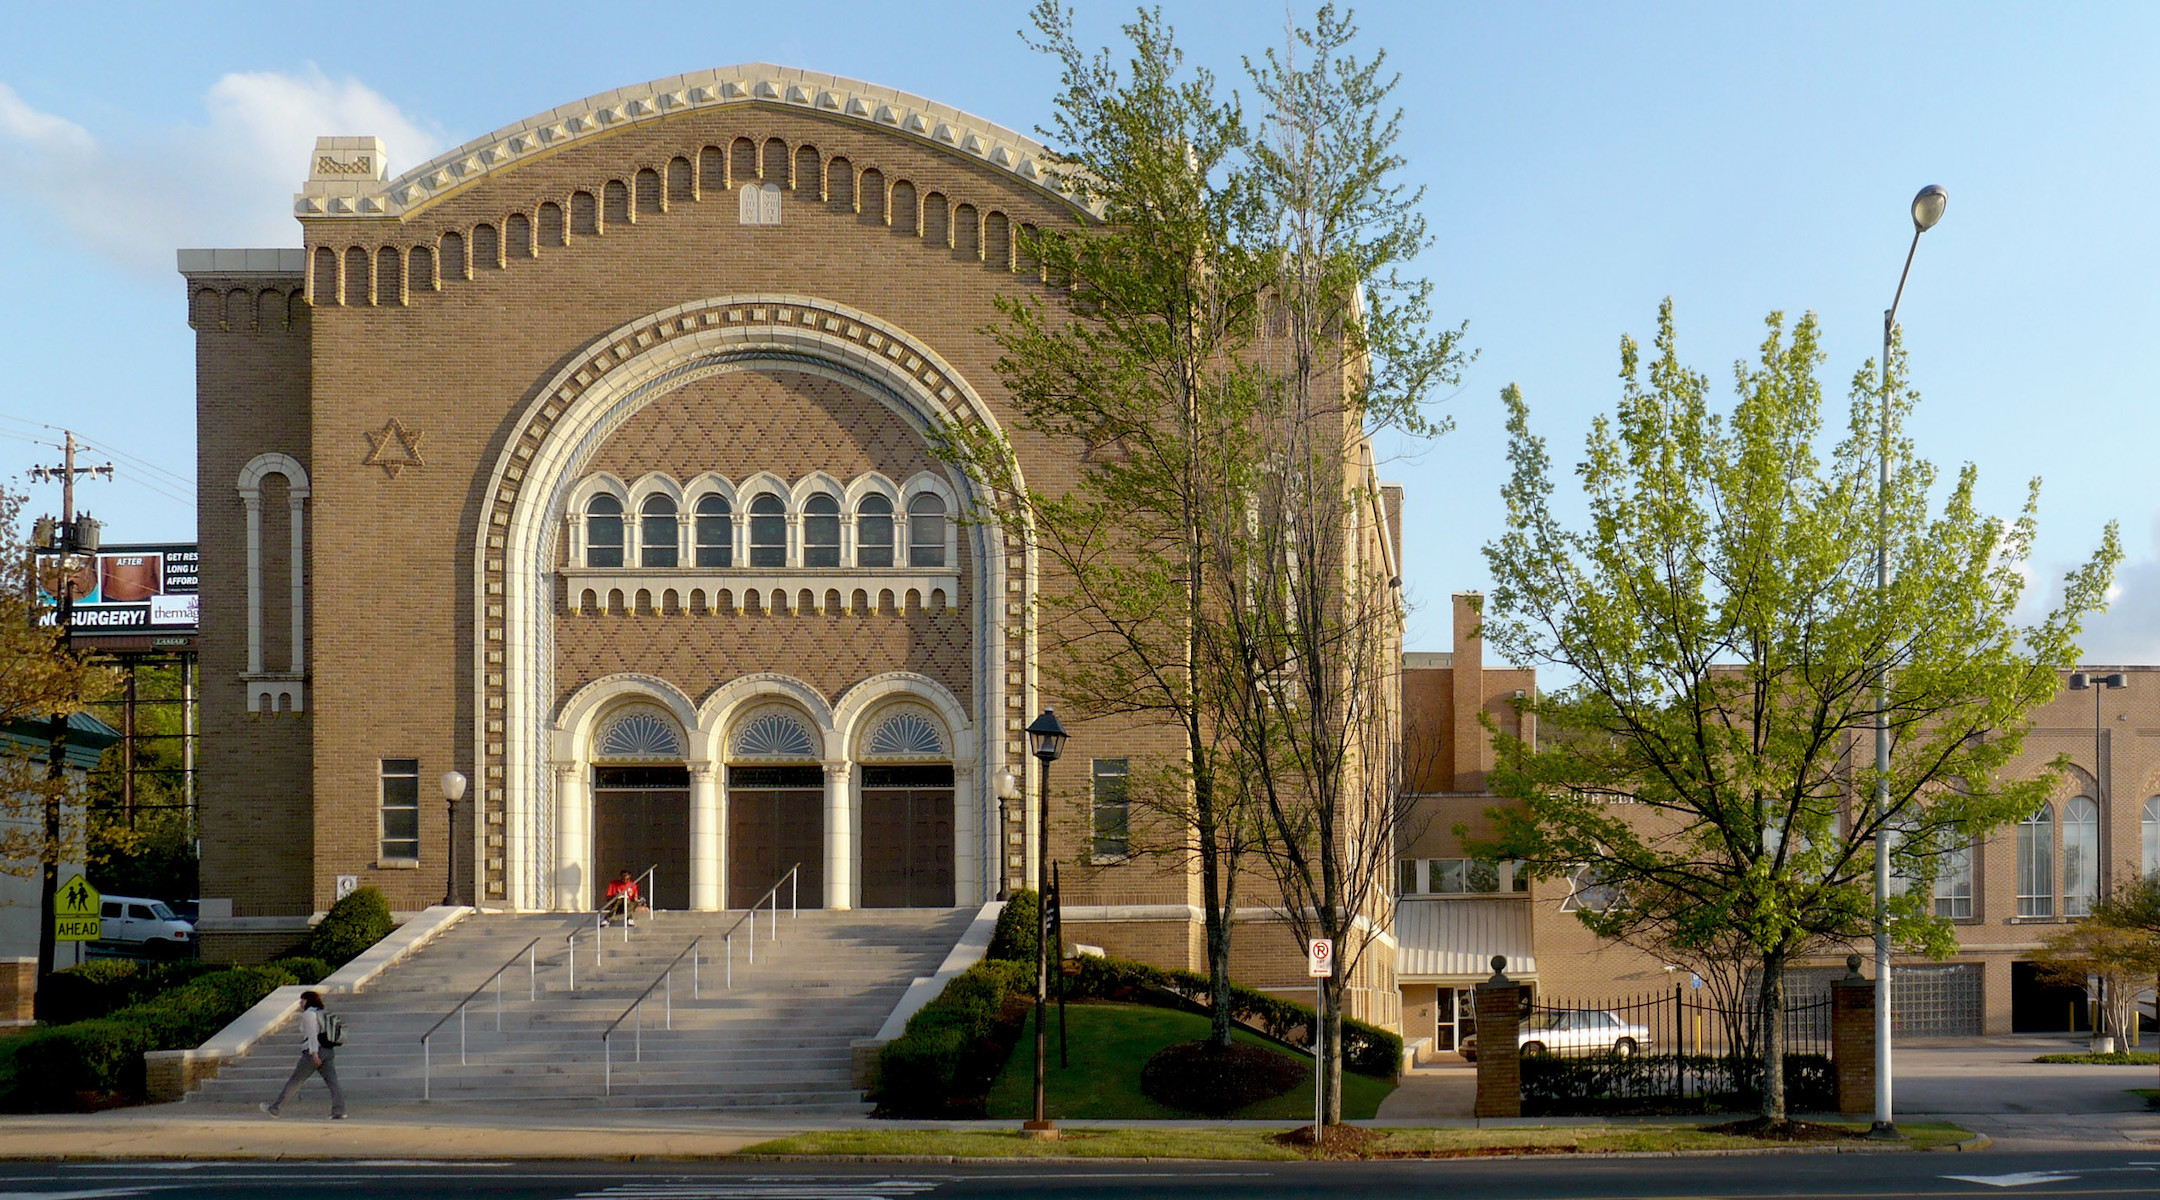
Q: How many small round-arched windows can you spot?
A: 7